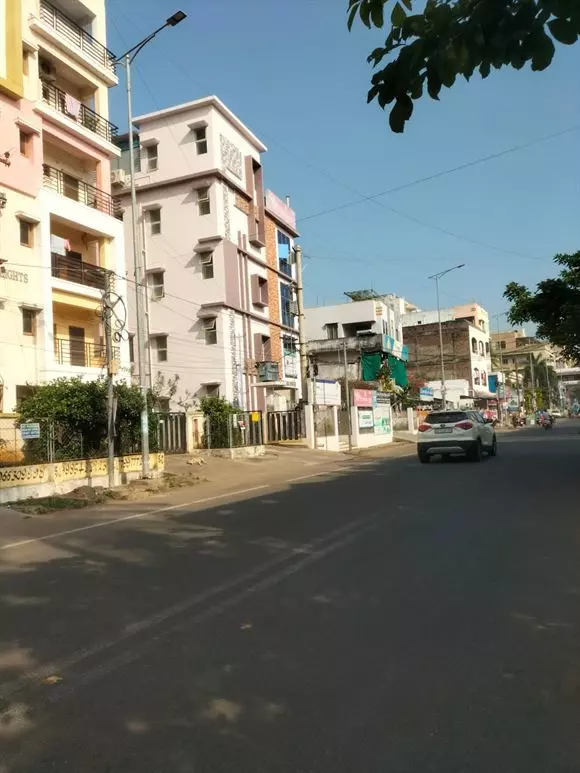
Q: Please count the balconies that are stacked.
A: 5